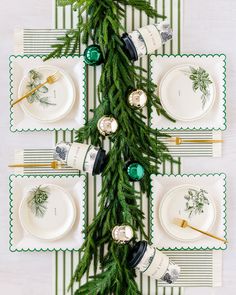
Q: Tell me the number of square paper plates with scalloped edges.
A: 4